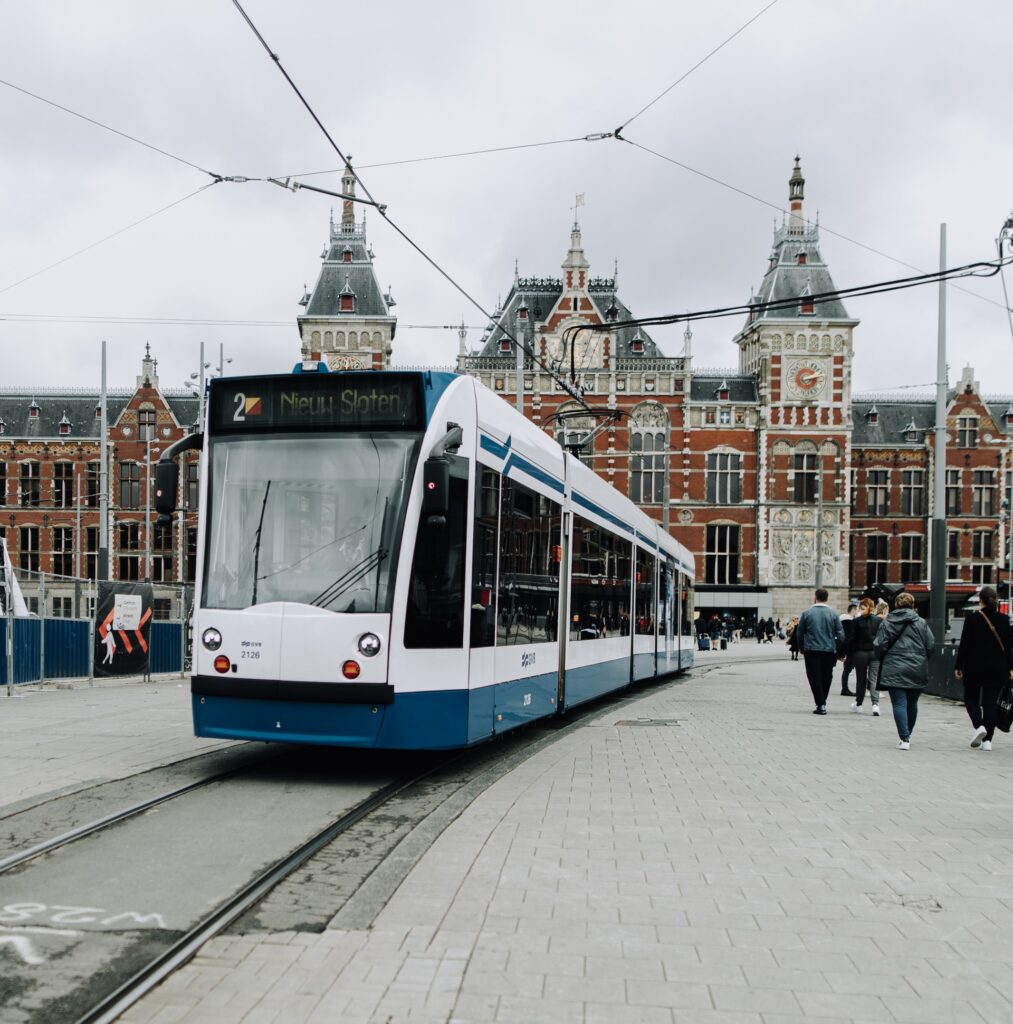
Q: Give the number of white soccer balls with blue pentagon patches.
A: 0